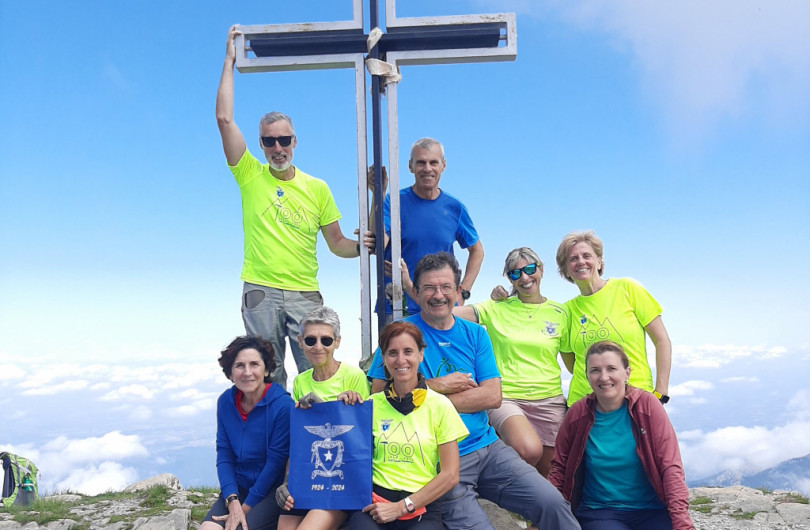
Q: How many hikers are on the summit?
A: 9